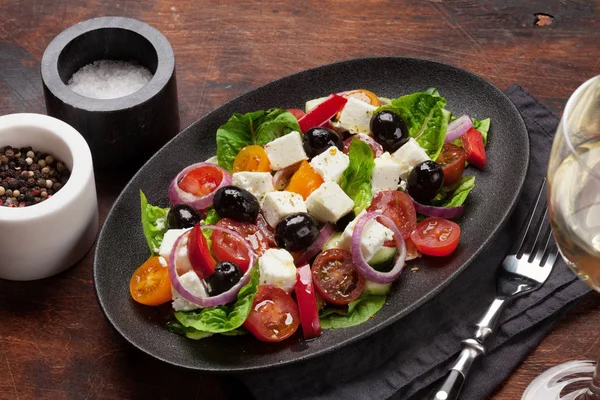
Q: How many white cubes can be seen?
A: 12